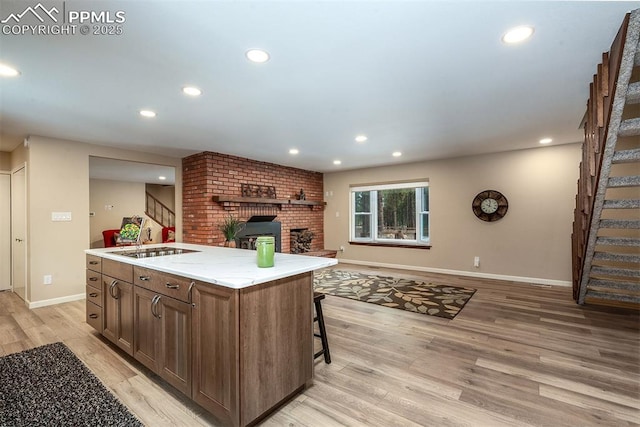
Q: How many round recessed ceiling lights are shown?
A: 11